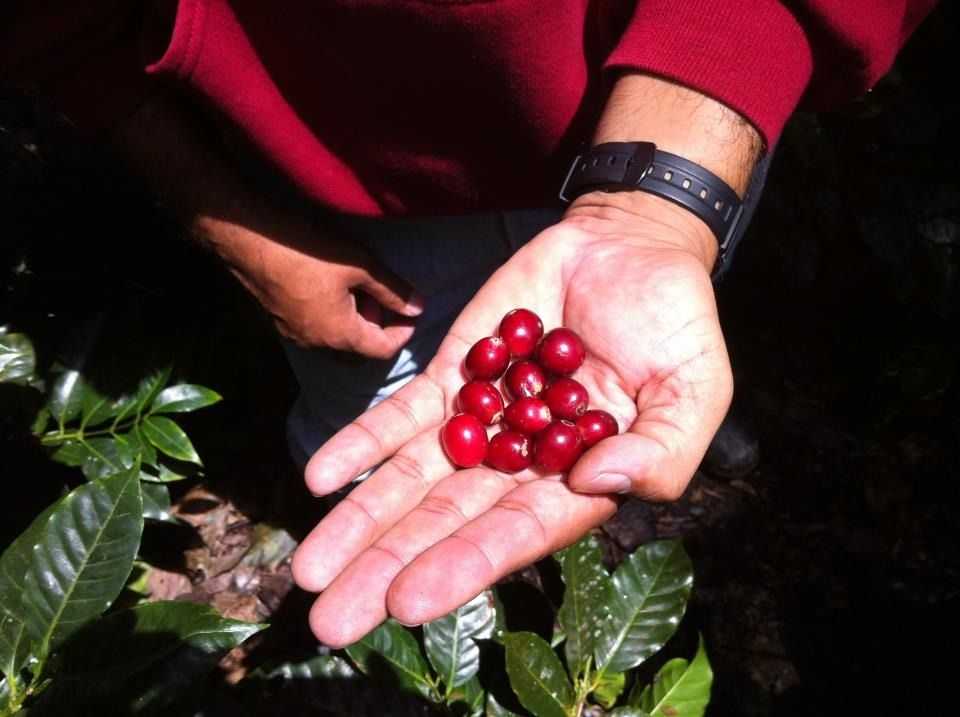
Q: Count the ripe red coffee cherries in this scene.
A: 11